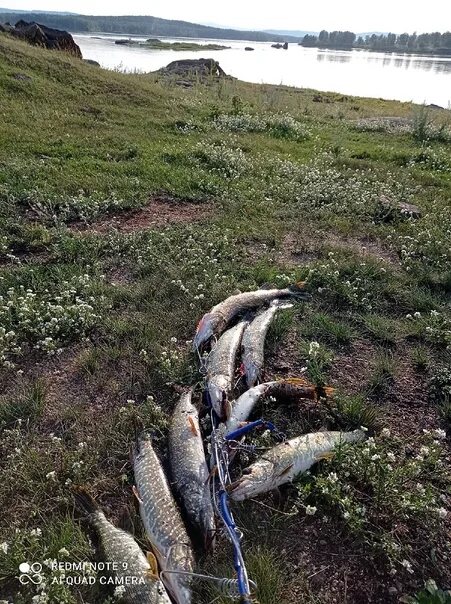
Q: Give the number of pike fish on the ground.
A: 8